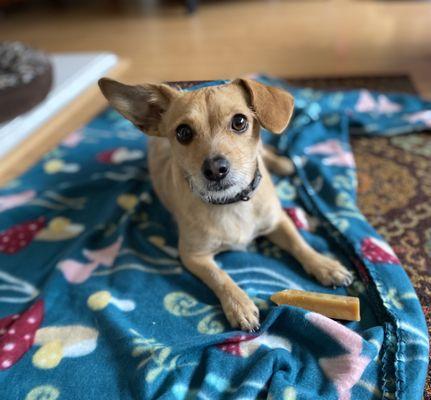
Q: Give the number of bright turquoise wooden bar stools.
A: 0